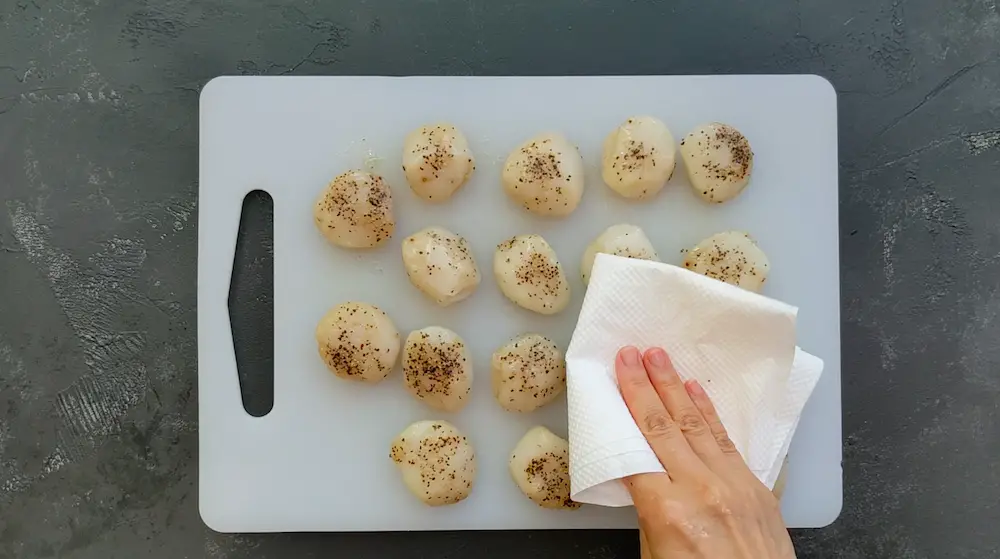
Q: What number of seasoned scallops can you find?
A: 14